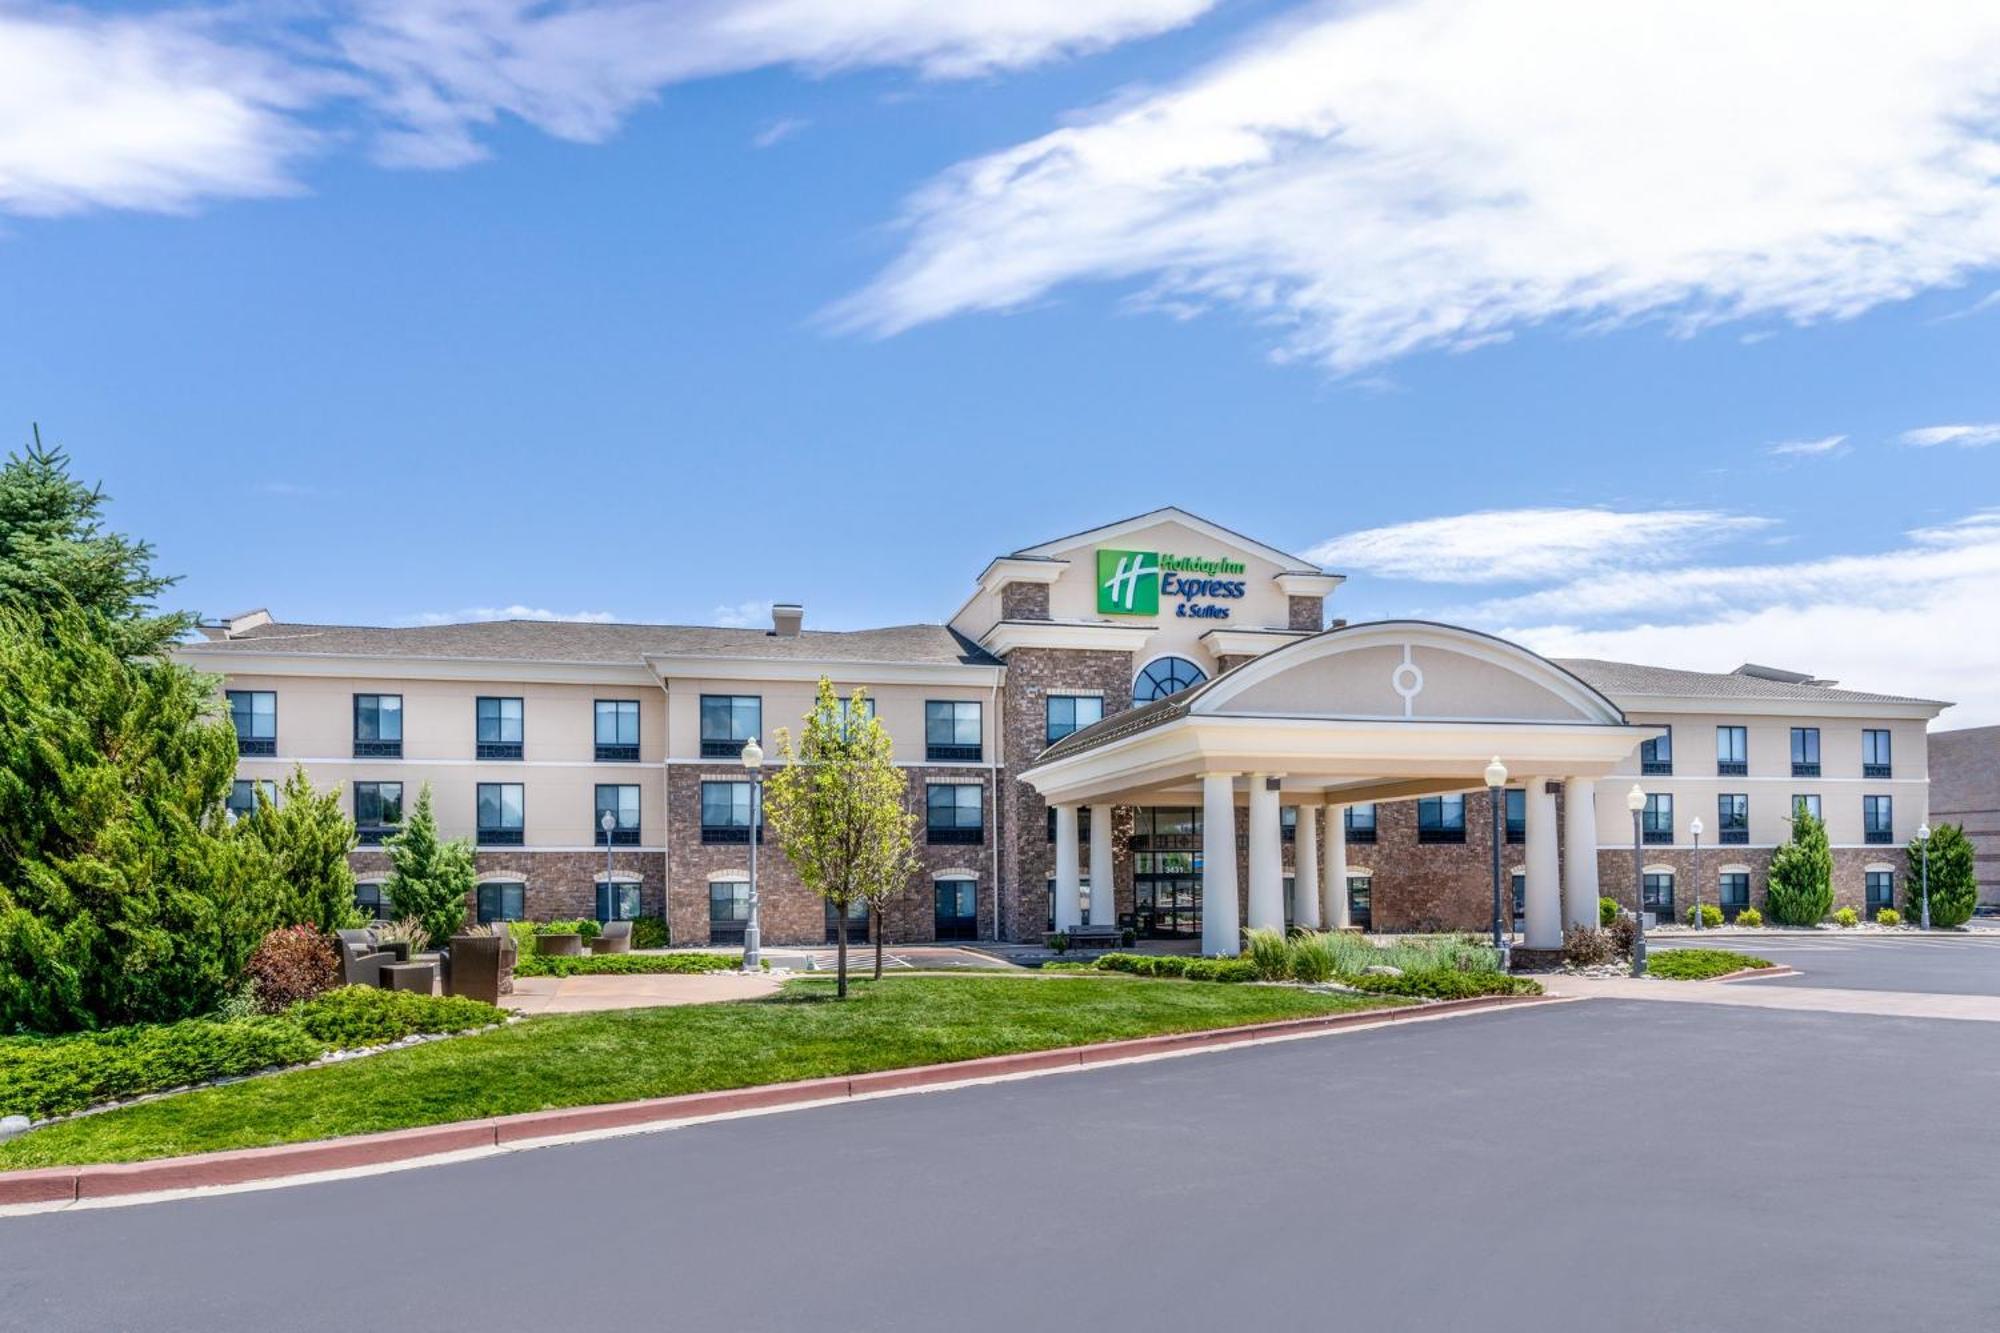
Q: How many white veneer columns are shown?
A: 8